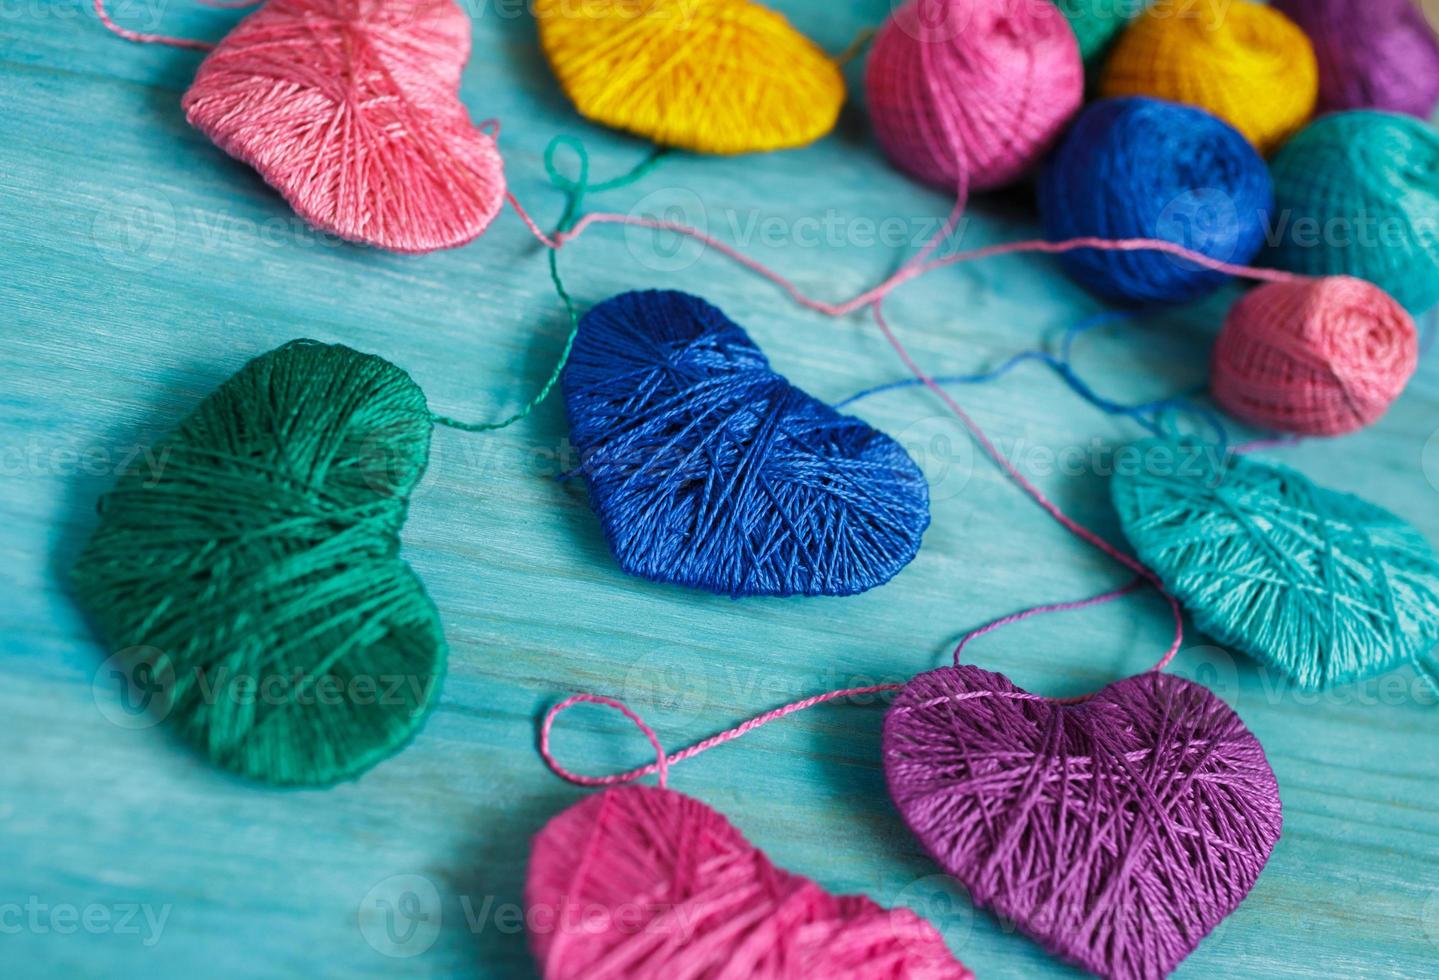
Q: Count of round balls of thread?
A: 7